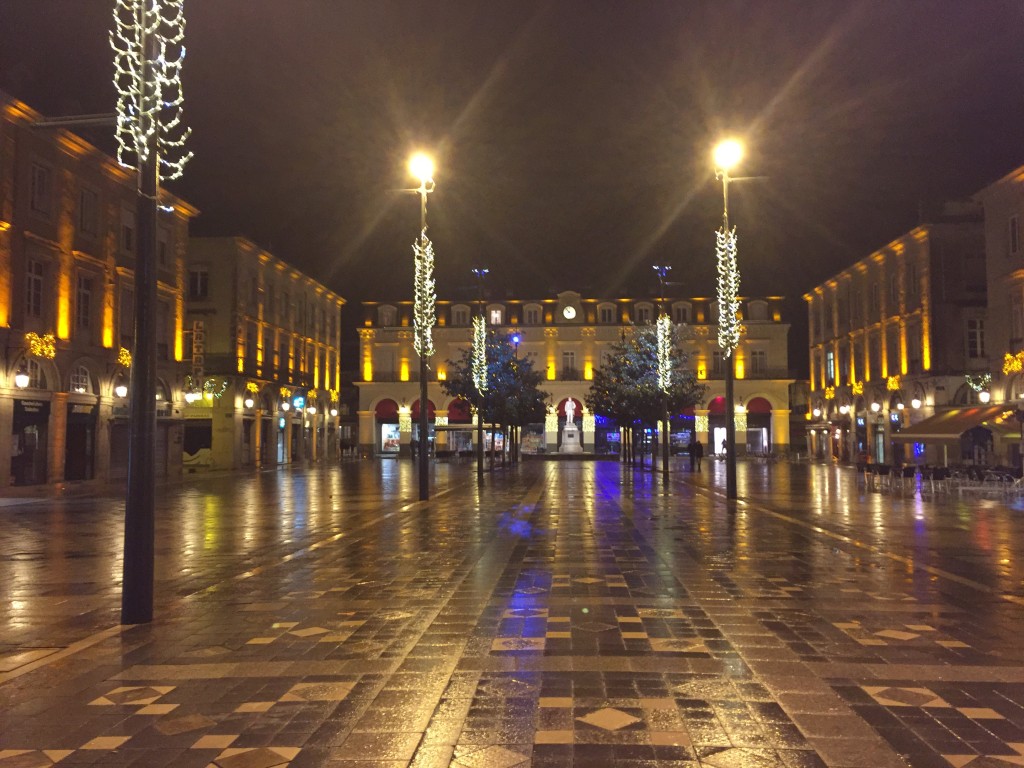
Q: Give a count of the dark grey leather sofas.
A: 0